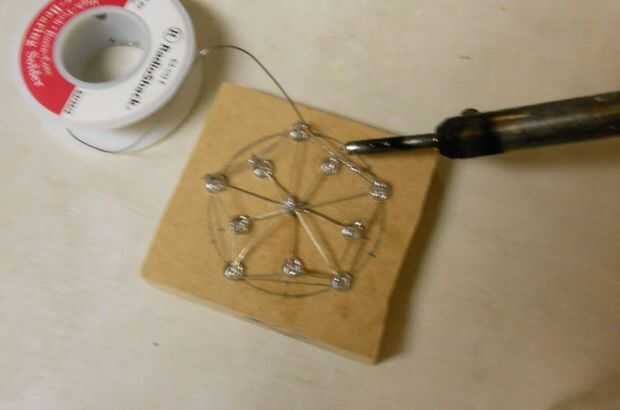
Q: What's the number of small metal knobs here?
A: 11